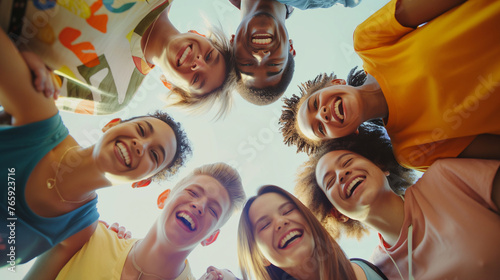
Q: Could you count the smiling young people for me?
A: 7